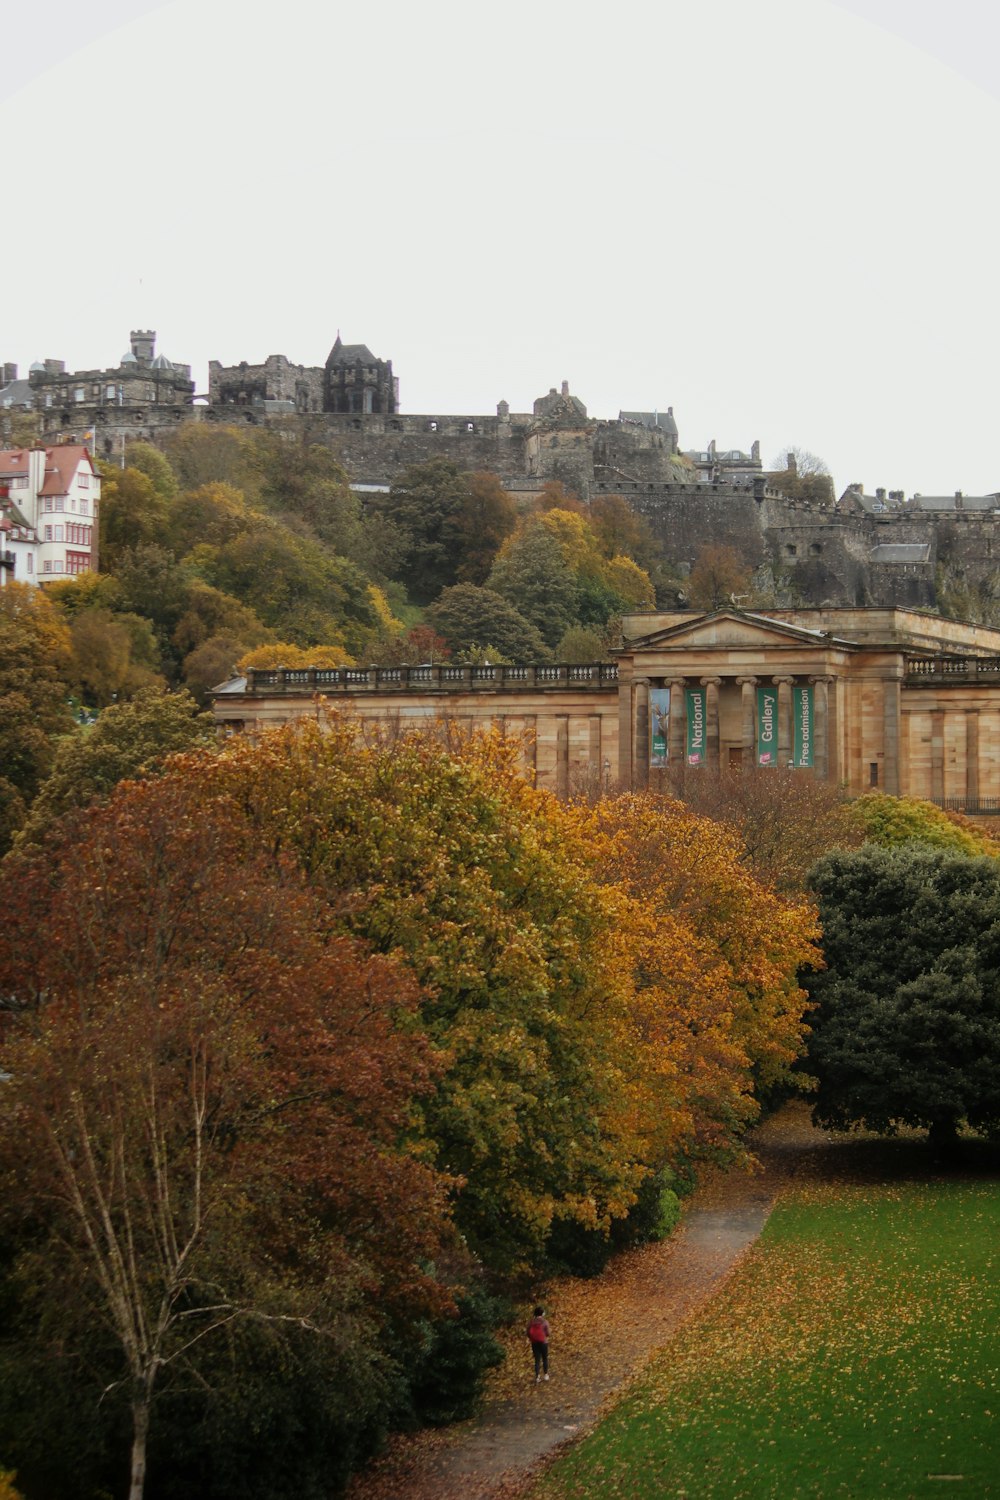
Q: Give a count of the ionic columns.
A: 6